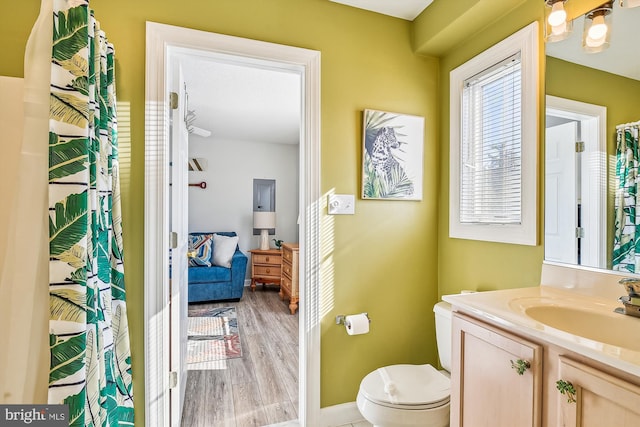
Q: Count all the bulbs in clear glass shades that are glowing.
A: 2